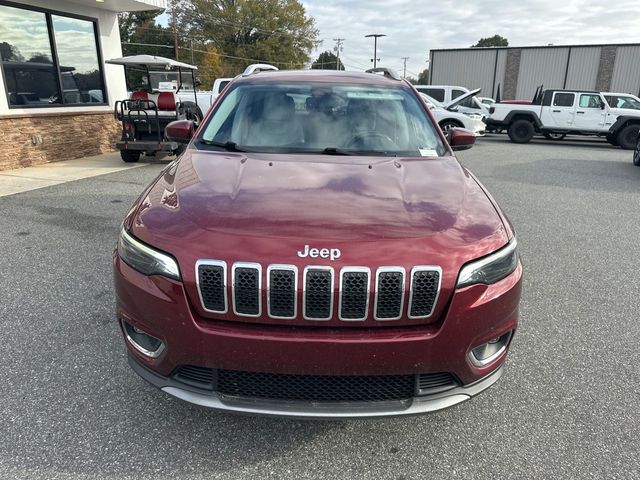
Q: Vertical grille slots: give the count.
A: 7